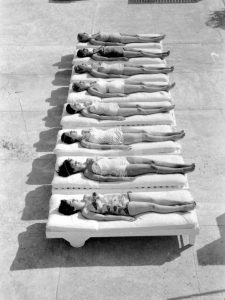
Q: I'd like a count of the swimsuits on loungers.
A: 8